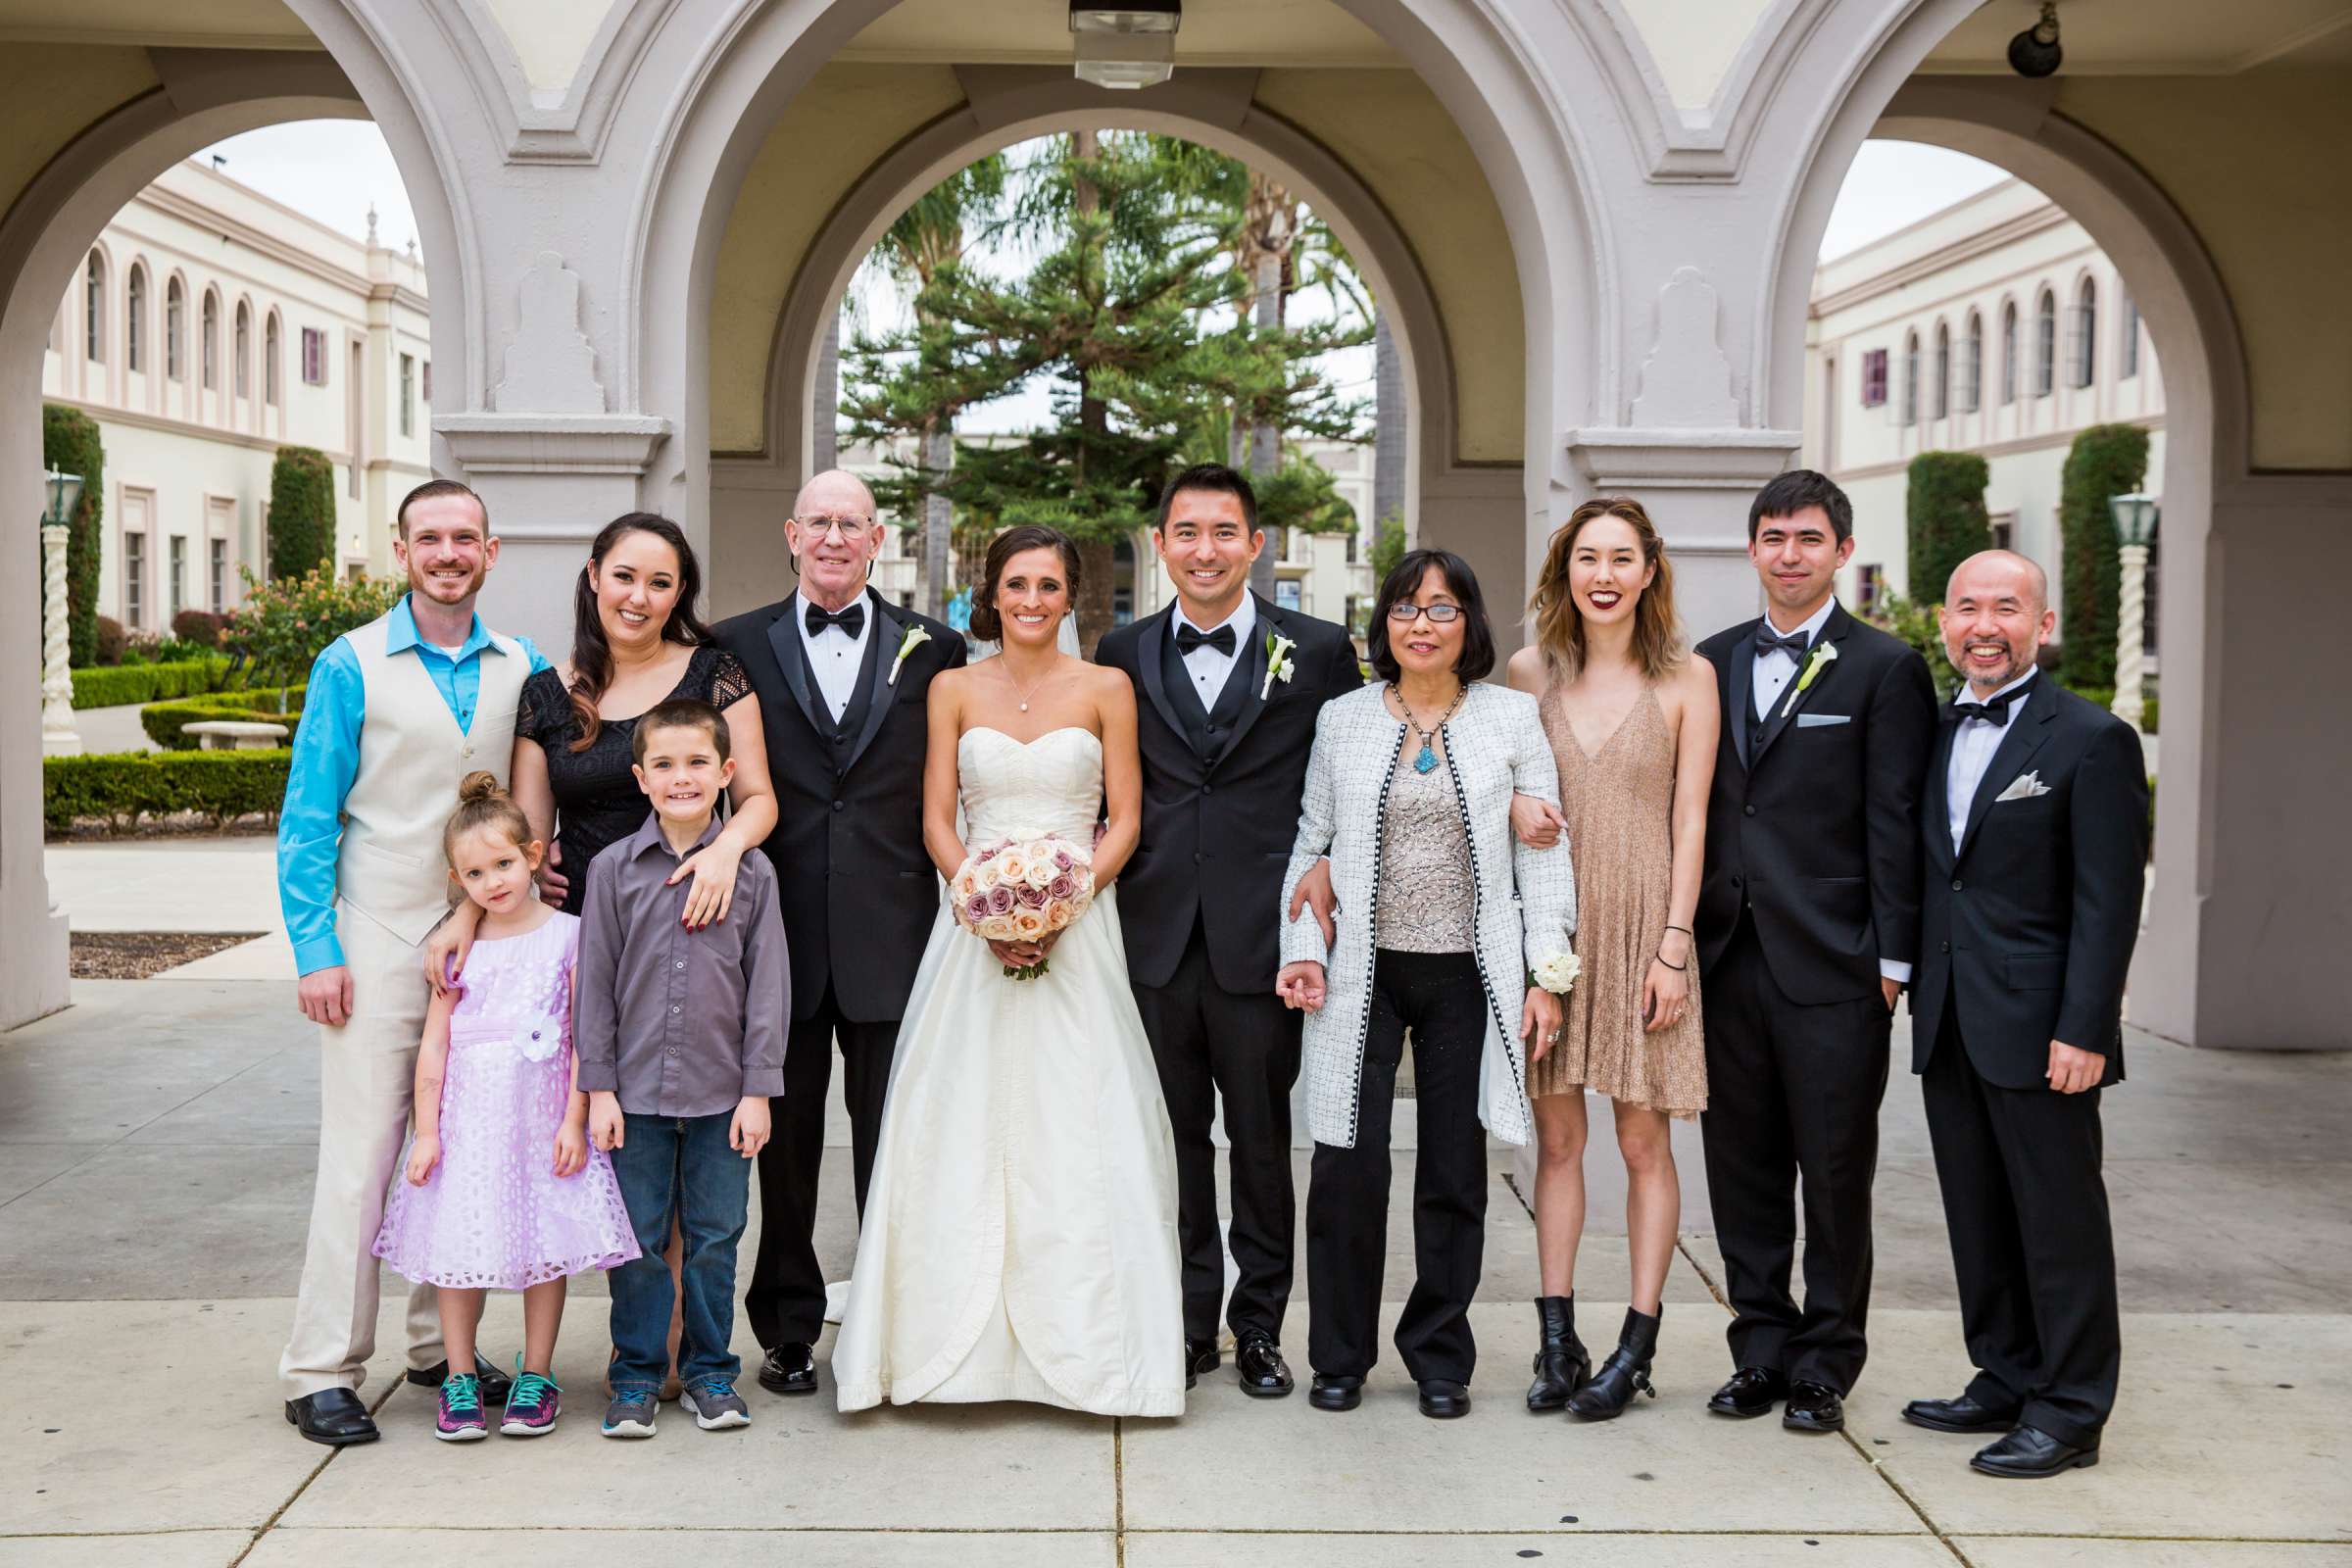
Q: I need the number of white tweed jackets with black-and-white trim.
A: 1